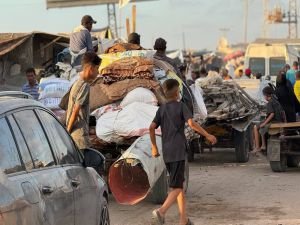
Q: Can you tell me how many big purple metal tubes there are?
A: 0